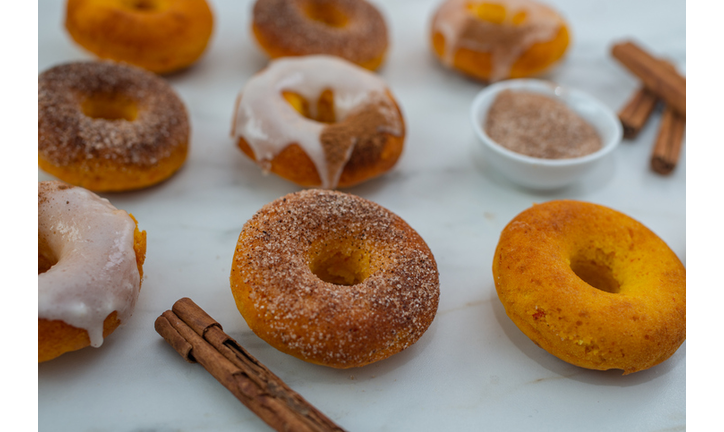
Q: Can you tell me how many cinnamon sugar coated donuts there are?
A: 3